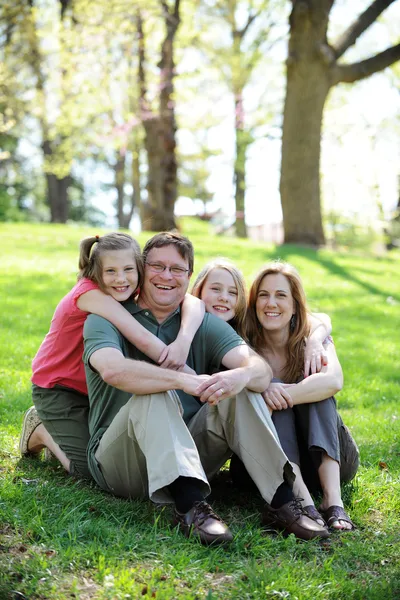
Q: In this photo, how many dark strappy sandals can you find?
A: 2